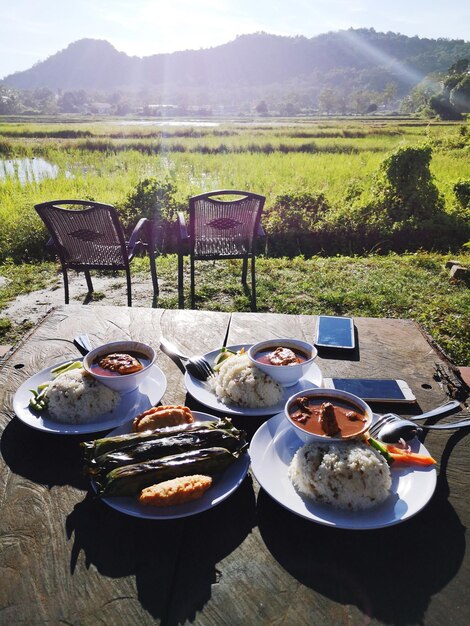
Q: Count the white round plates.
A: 4